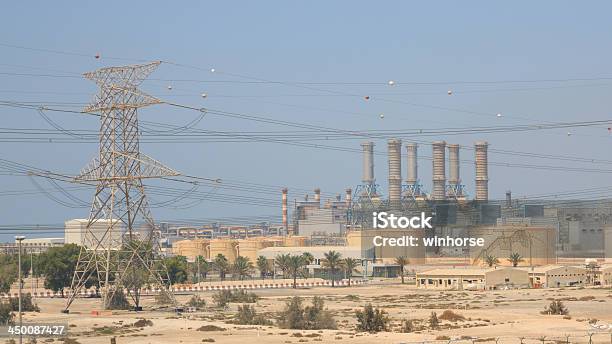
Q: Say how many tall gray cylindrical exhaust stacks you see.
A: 6